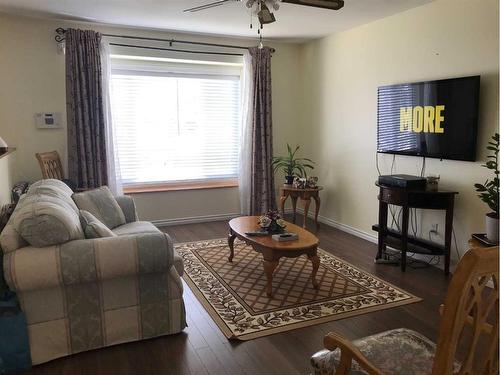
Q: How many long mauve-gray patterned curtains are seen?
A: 2